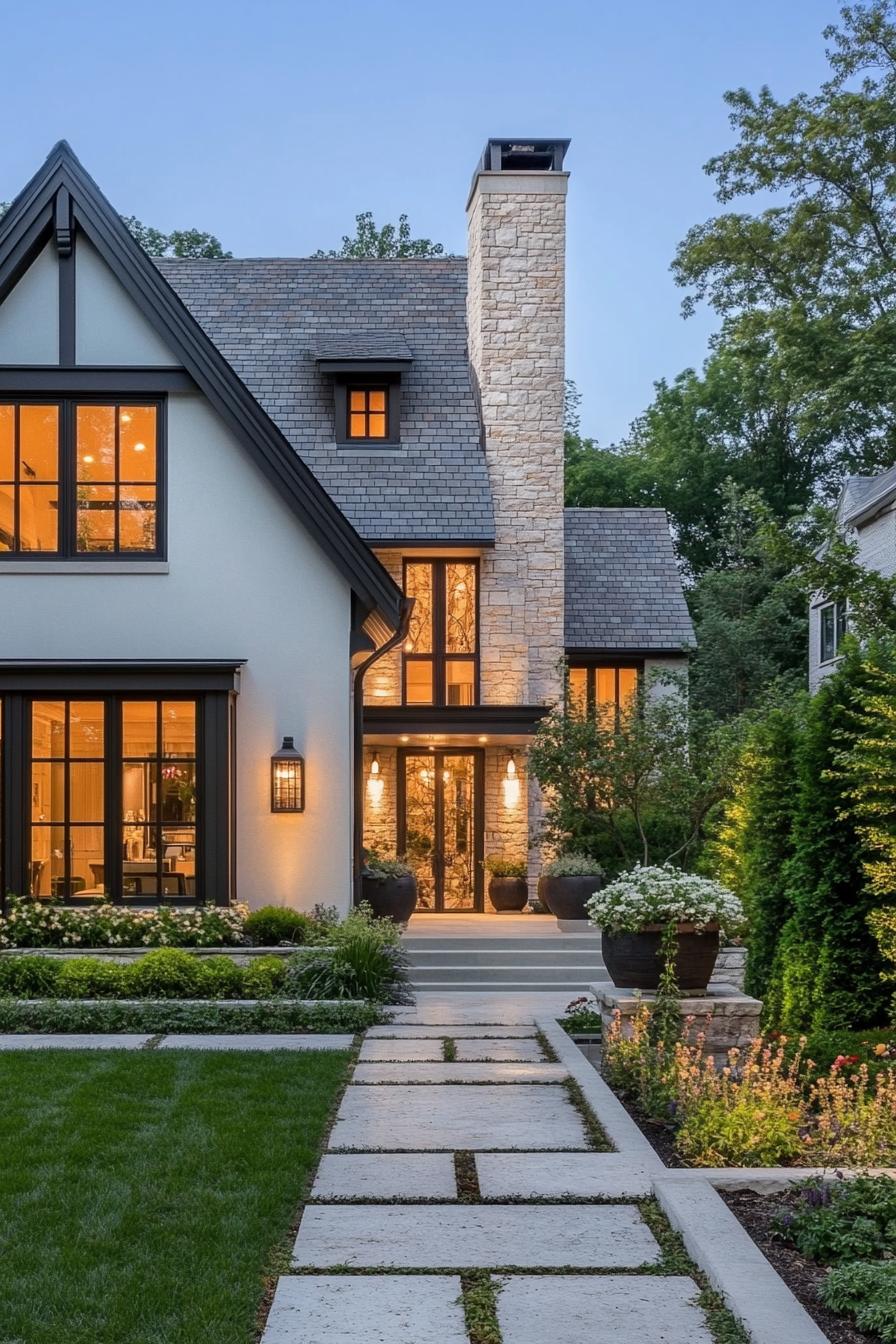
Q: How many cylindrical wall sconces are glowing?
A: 2